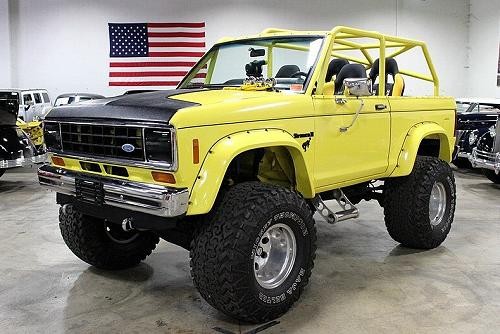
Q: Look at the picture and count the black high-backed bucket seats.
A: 4